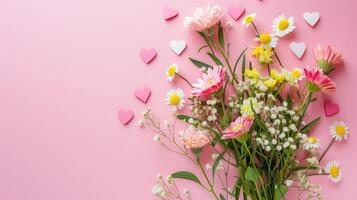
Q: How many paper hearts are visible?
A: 9